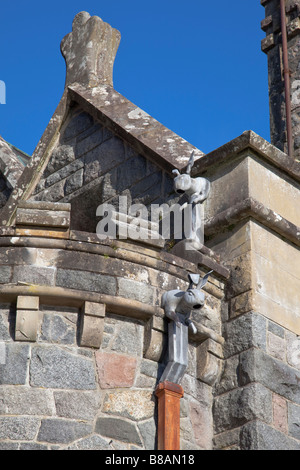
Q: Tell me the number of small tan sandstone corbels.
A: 4